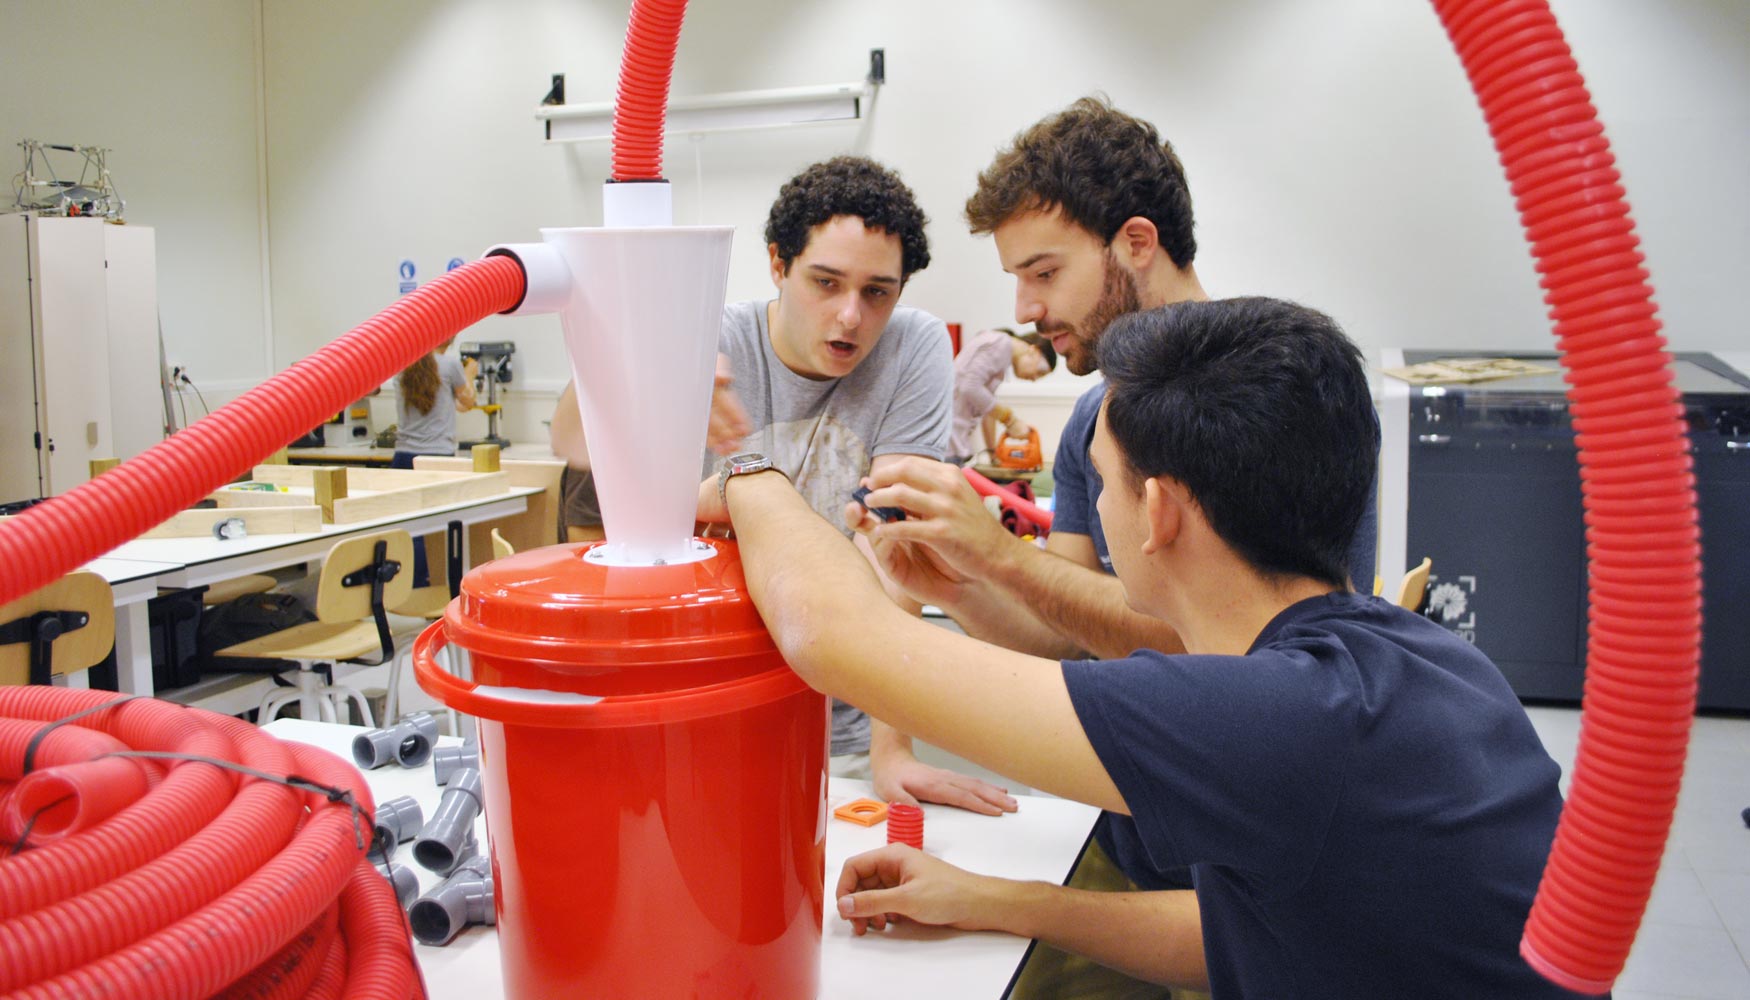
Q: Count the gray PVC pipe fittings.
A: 6